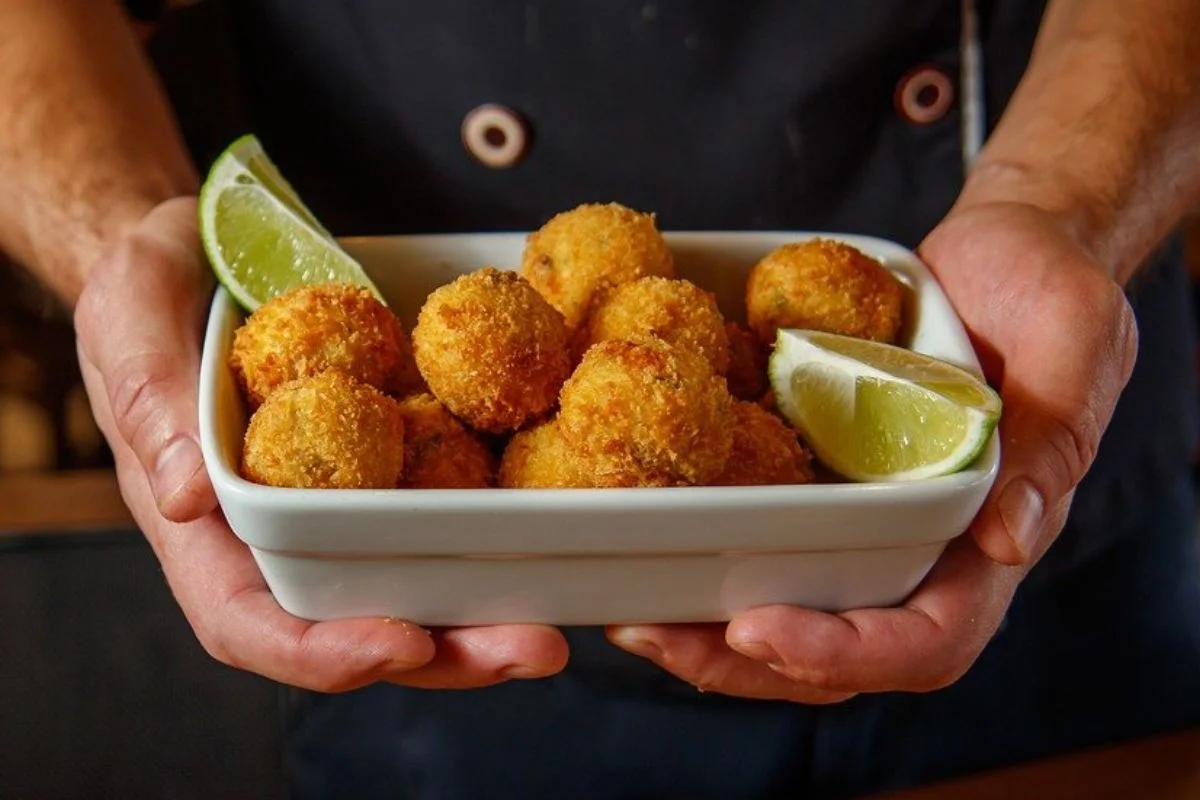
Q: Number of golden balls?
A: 11